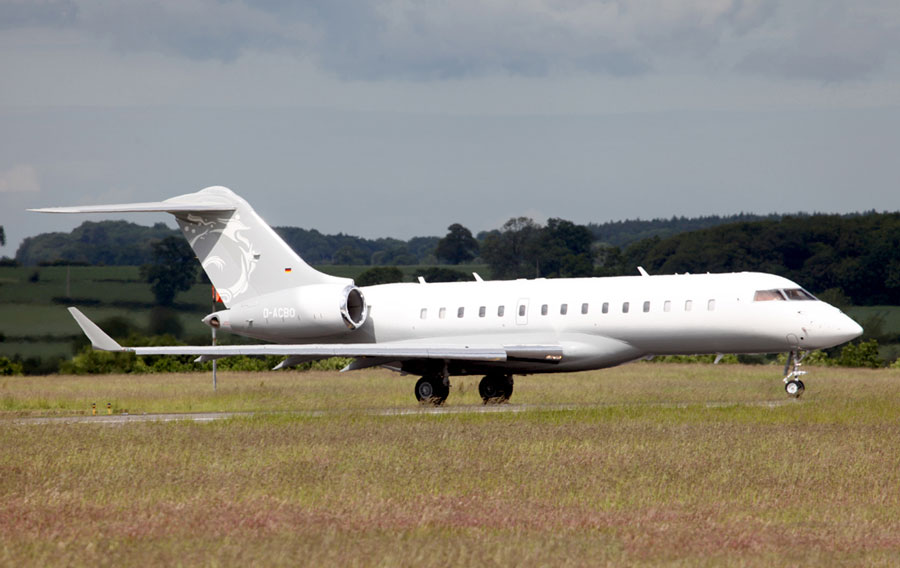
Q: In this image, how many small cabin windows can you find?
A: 15